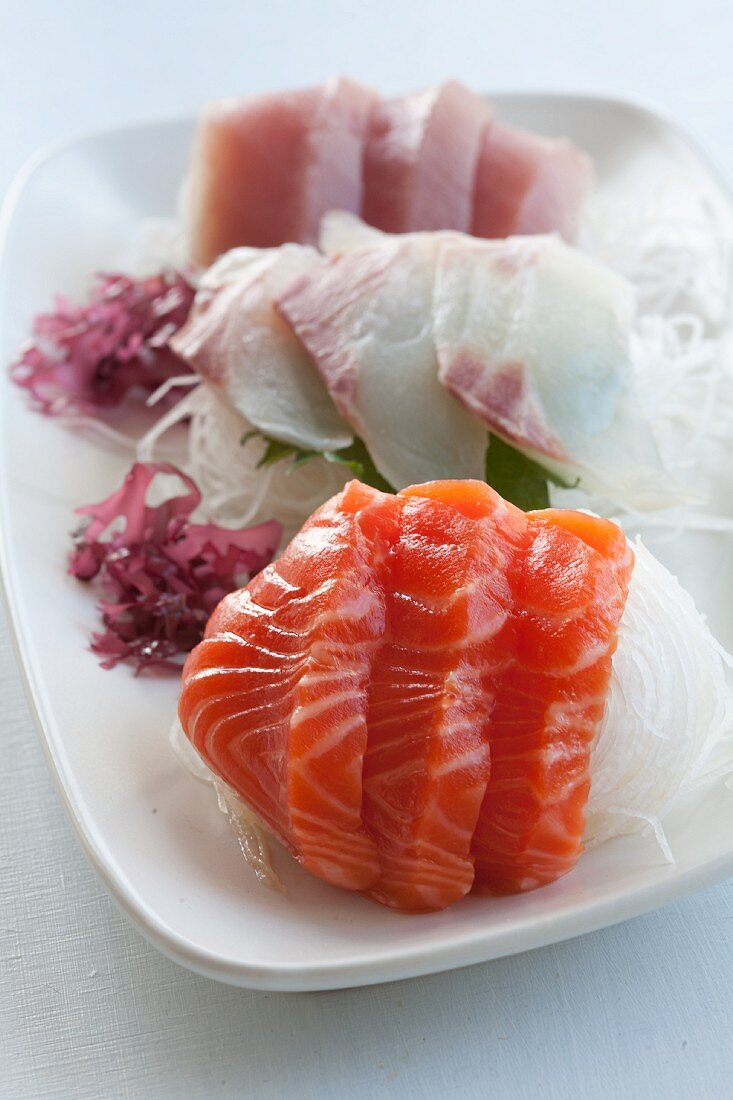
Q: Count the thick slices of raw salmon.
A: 3